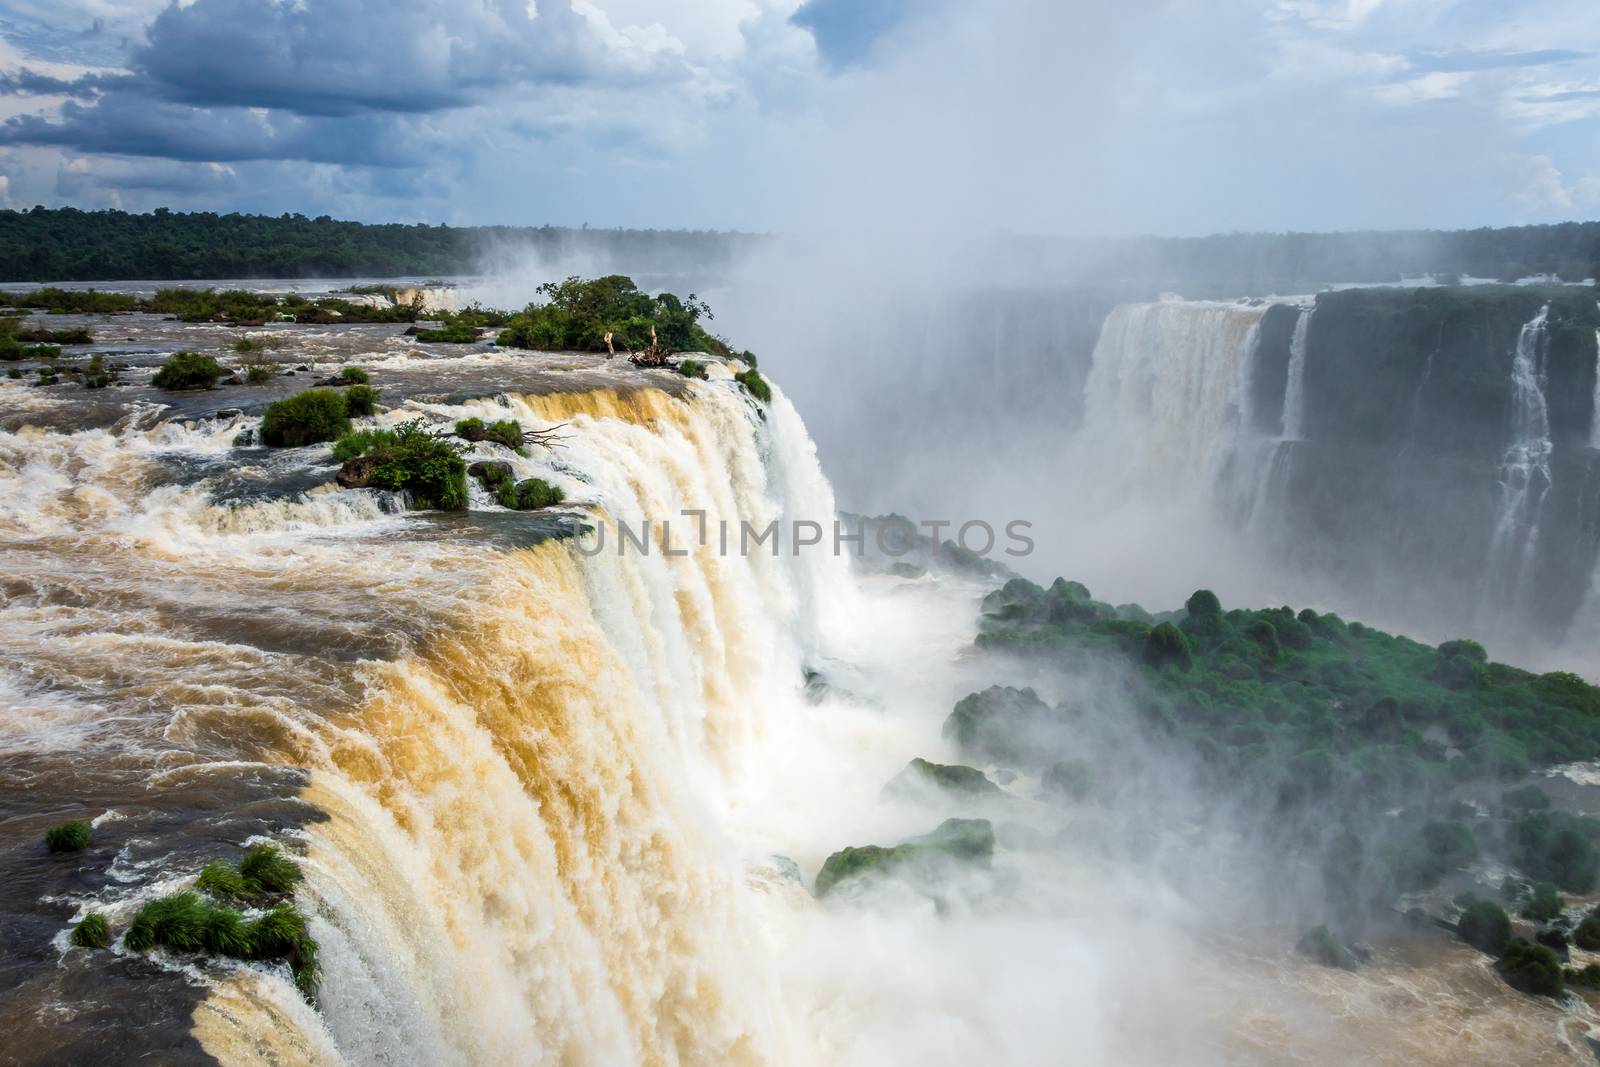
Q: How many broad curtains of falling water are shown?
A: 2